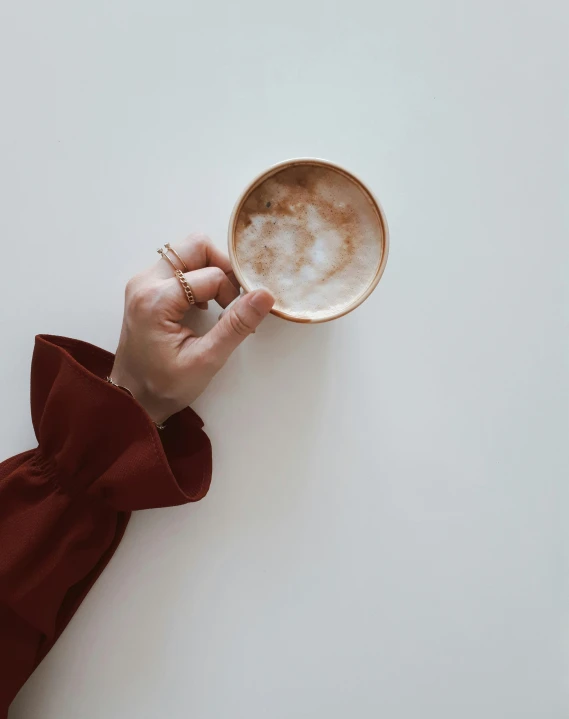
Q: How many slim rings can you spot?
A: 2